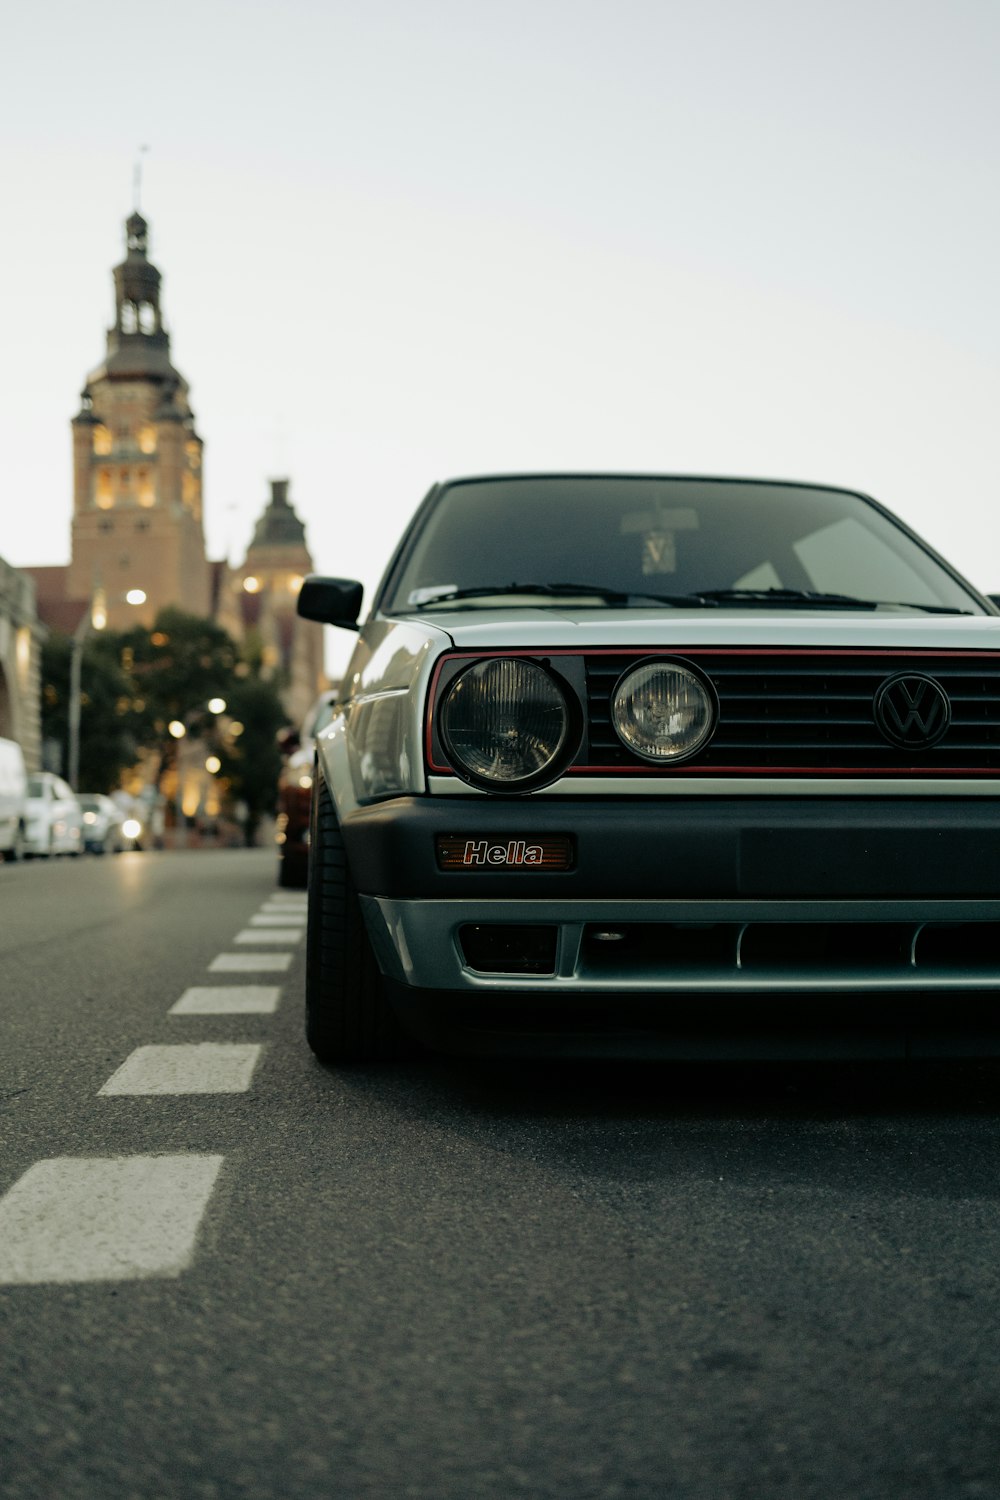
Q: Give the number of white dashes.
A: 8